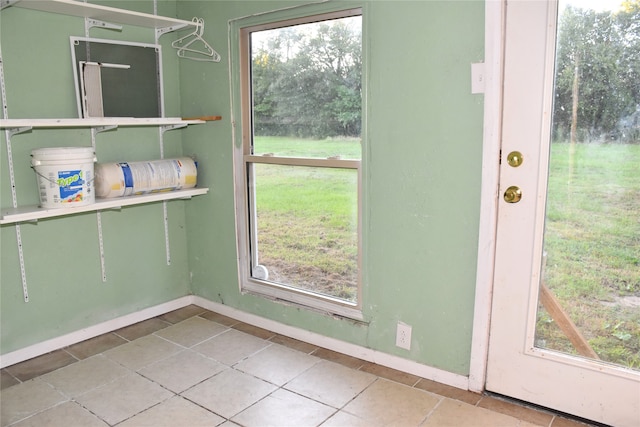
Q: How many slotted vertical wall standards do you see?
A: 3